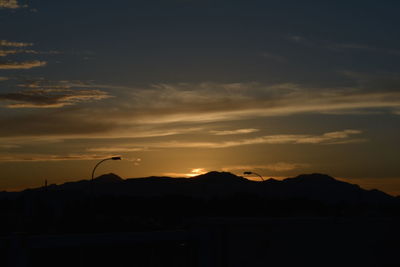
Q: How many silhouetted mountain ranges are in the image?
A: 1